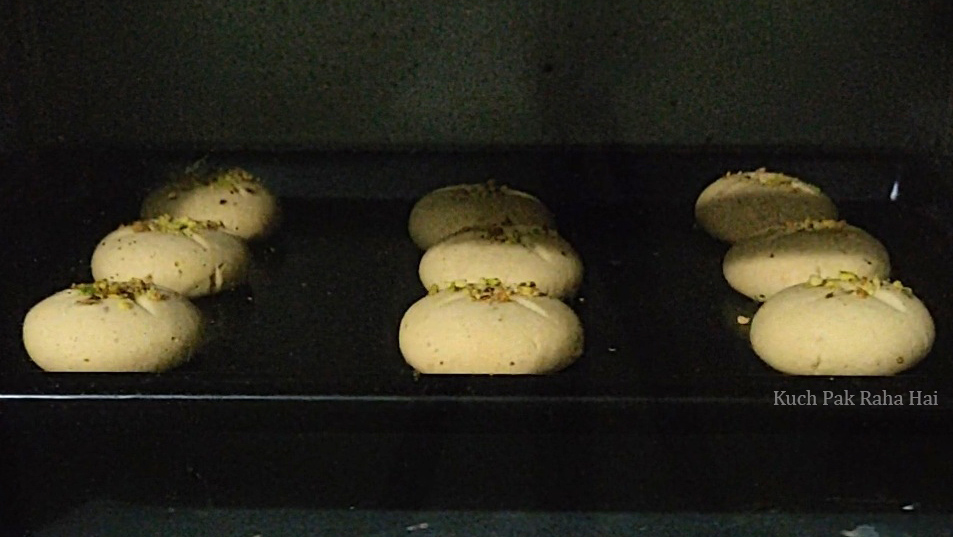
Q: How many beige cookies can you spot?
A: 9